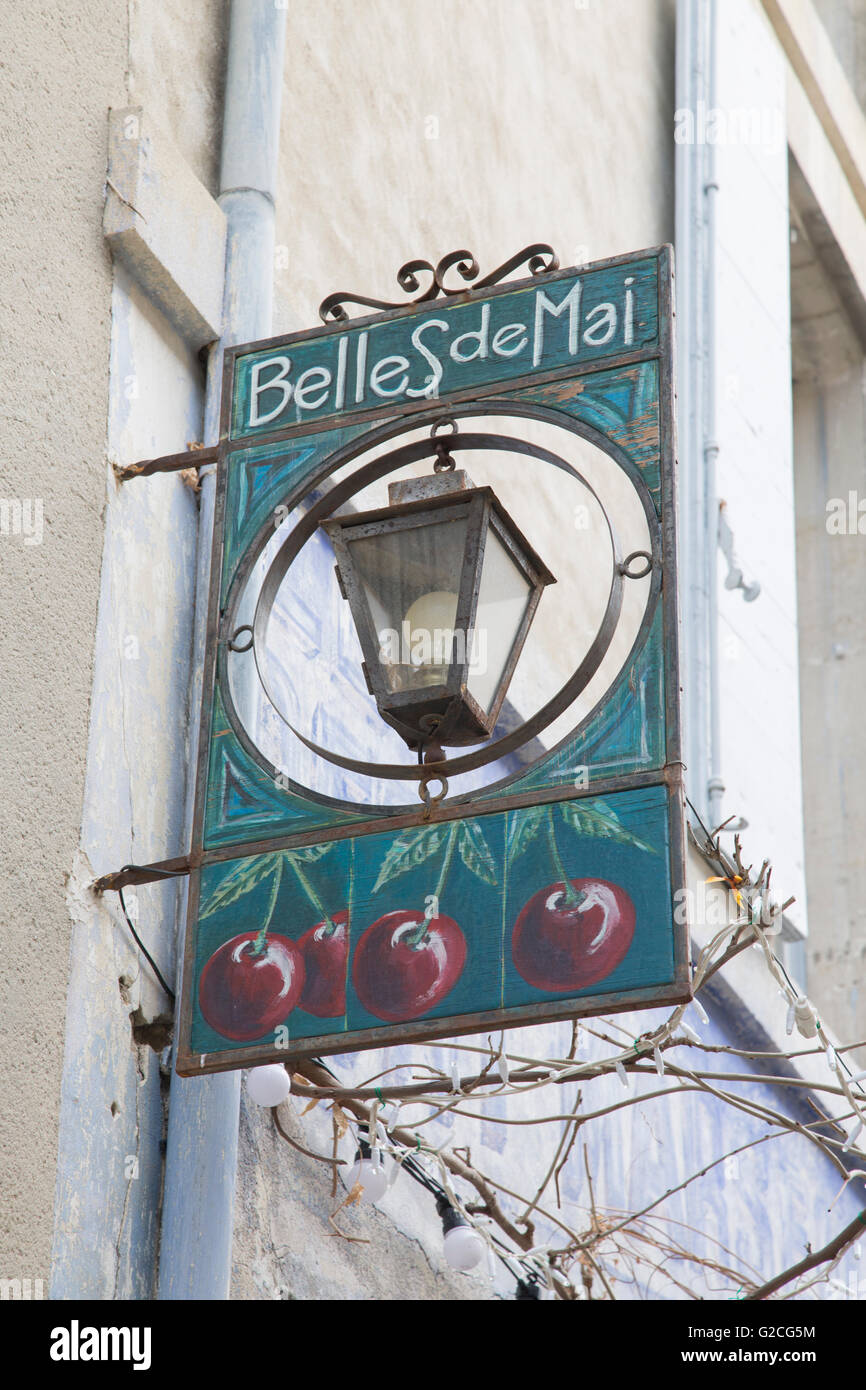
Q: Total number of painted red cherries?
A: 4